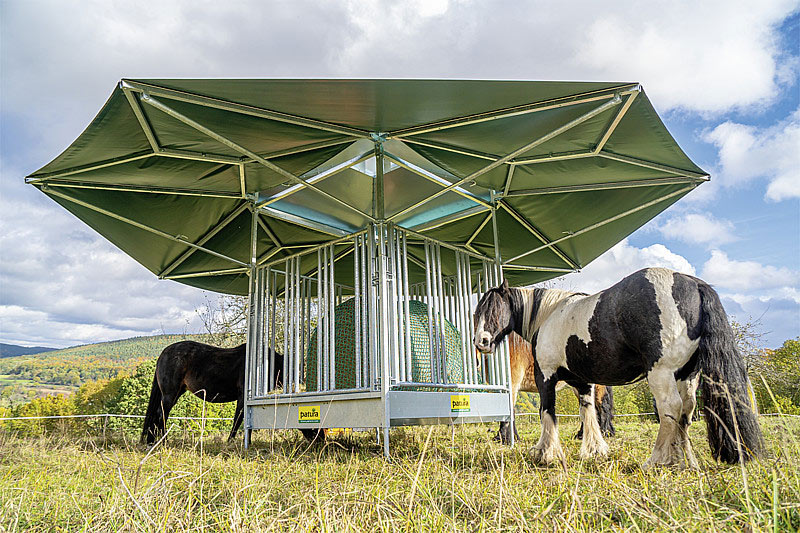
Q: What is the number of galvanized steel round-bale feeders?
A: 1